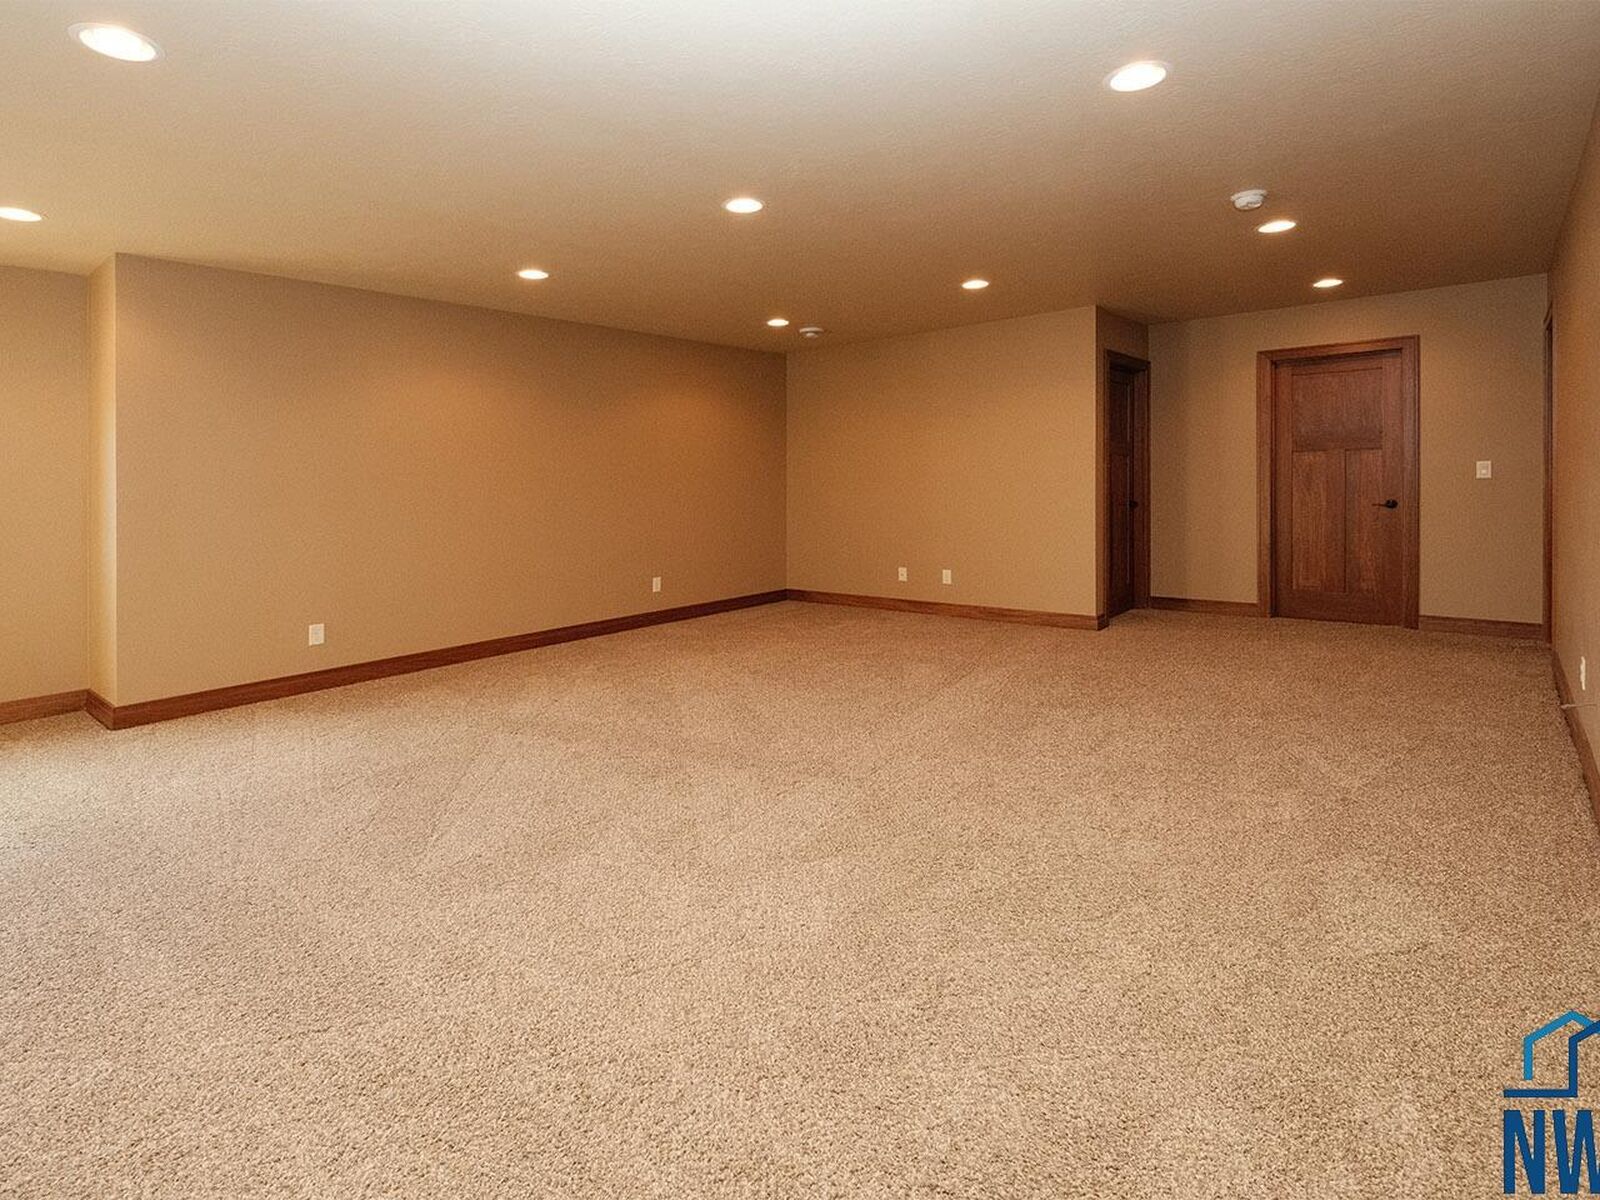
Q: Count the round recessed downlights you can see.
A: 9